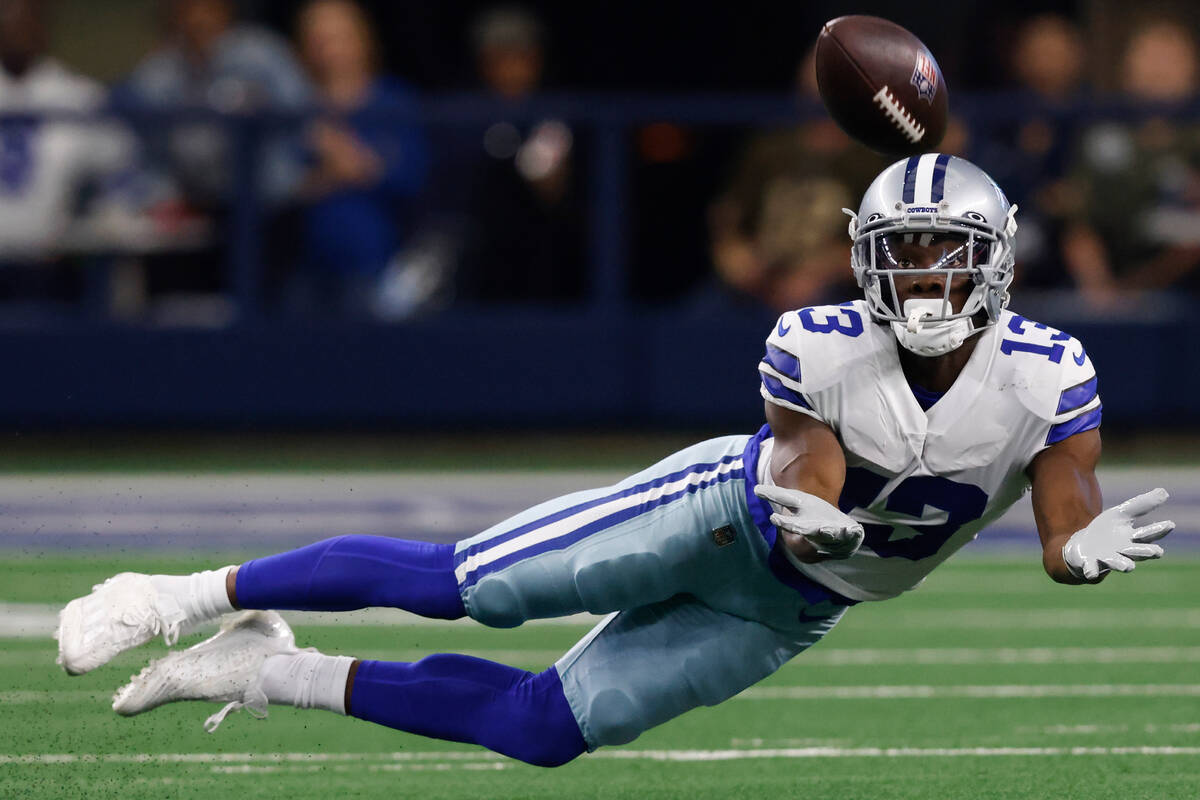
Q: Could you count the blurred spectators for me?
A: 7